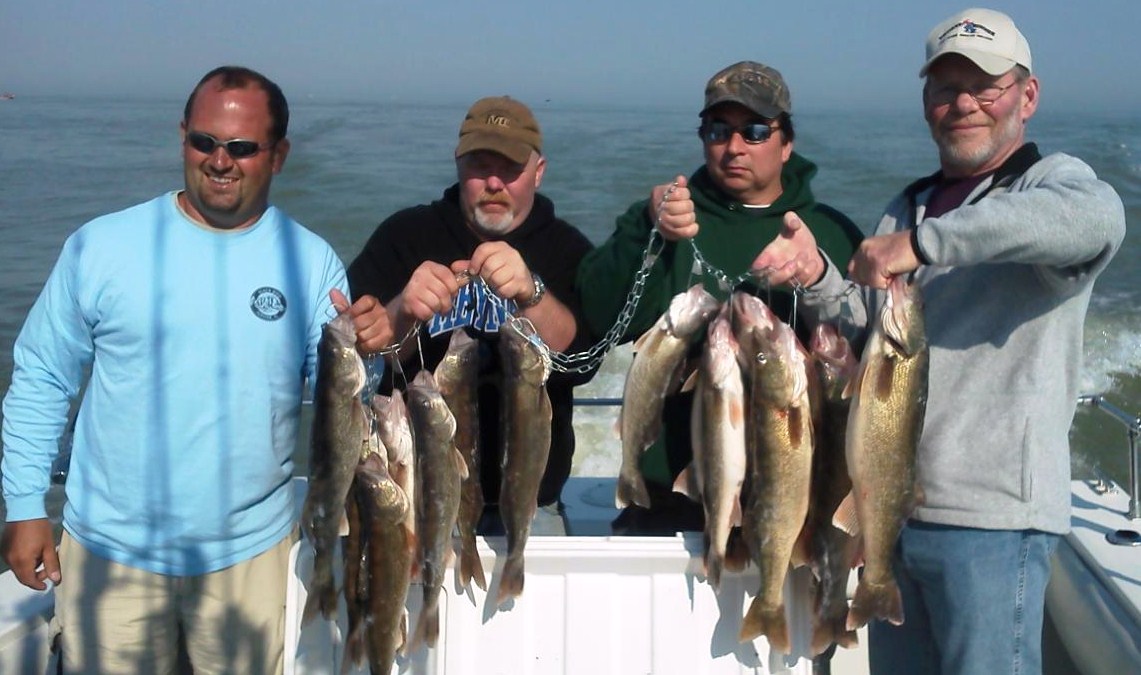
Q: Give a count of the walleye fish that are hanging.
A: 13